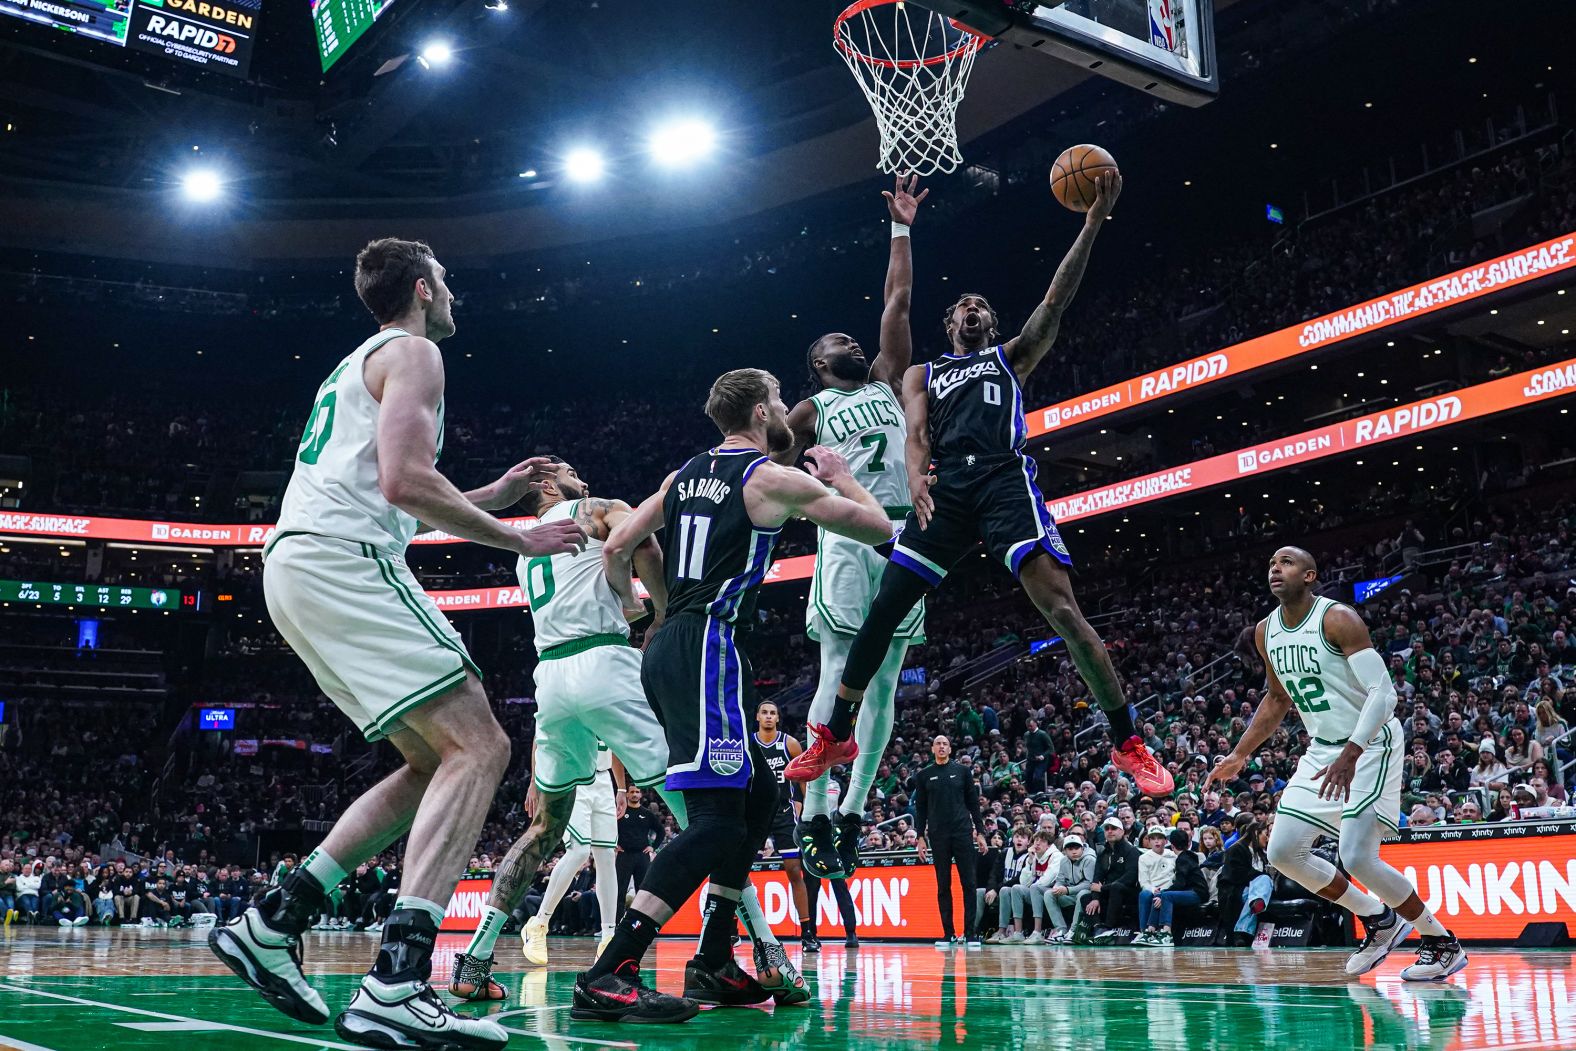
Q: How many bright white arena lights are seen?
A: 4